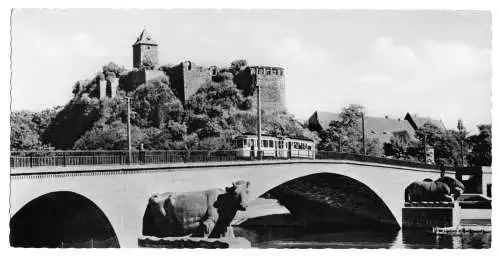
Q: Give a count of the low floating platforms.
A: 1